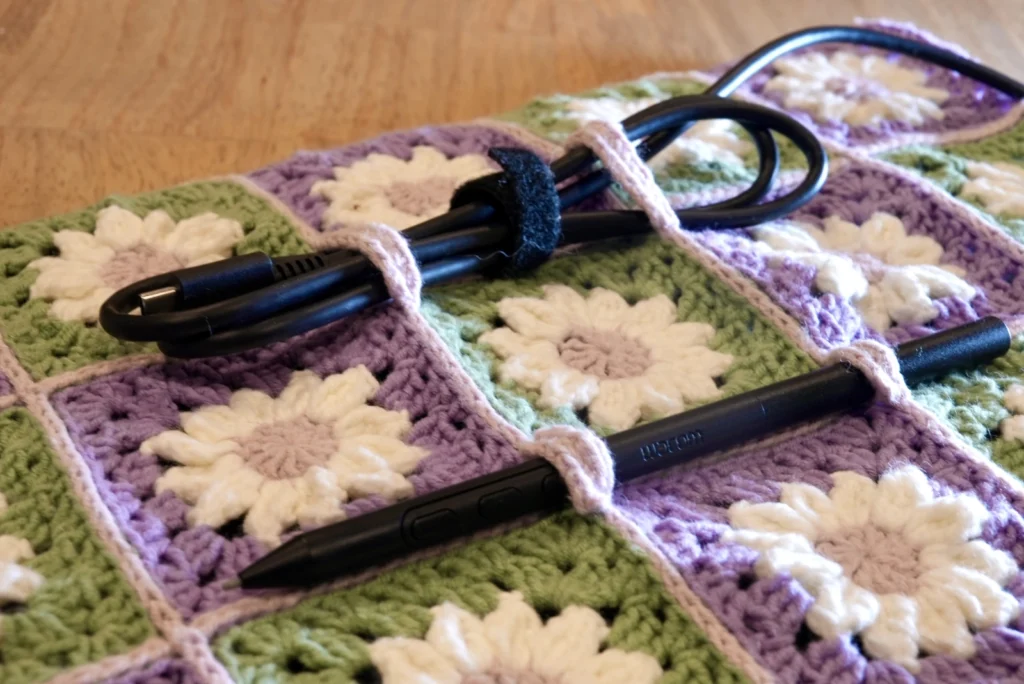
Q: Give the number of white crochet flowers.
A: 12